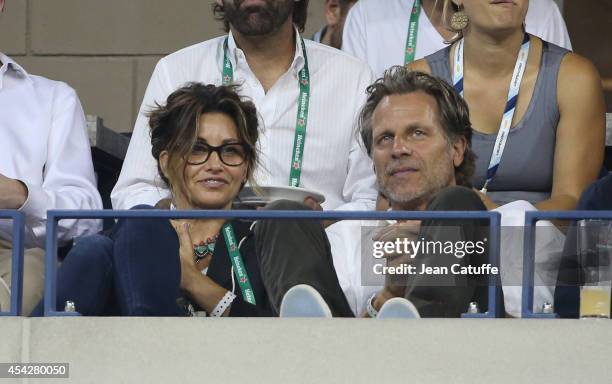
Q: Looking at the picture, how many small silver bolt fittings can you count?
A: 3